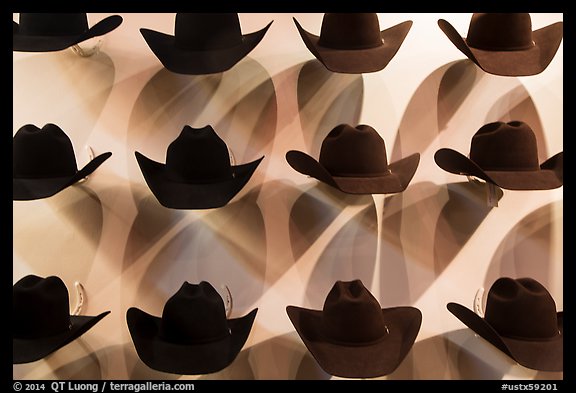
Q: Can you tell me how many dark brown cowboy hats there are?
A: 6